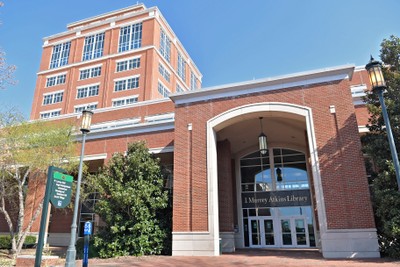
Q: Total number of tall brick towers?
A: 1